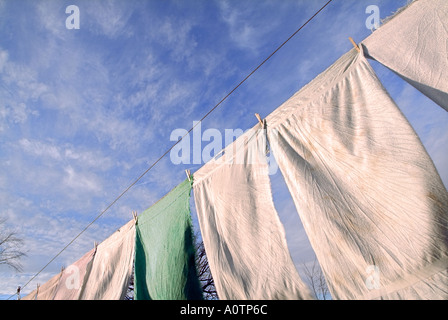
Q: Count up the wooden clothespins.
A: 7